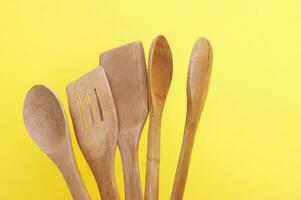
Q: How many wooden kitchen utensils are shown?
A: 5